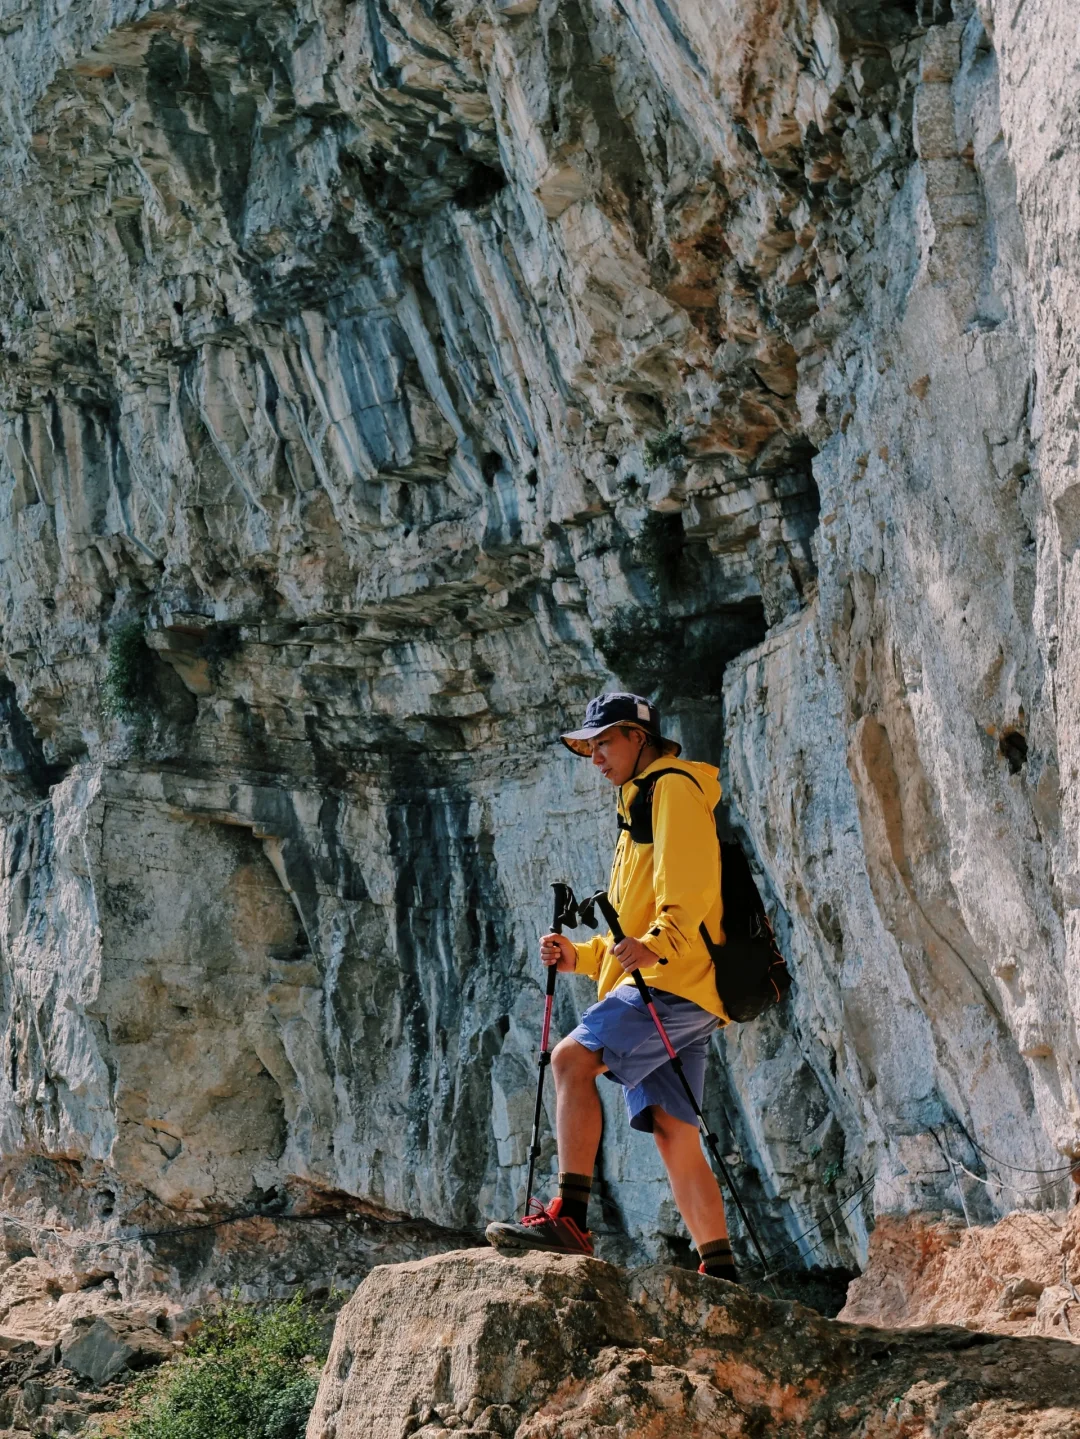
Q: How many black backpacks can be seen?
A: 1